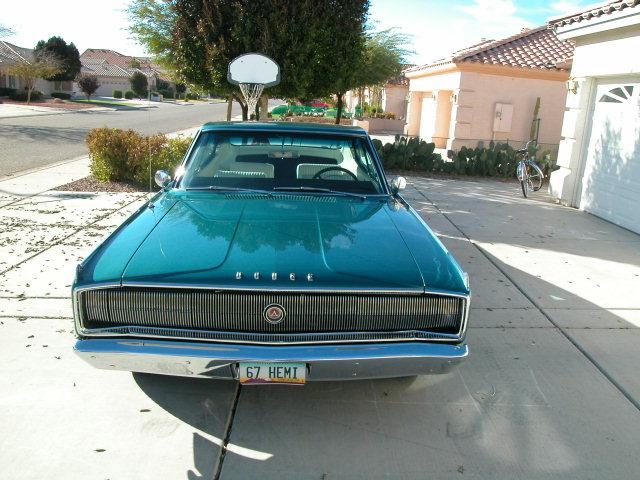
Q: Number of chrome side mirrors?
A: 2